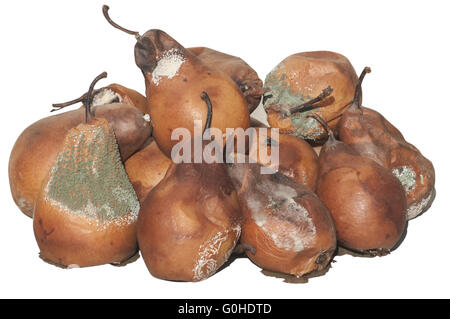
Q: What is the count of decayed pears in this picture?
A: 12